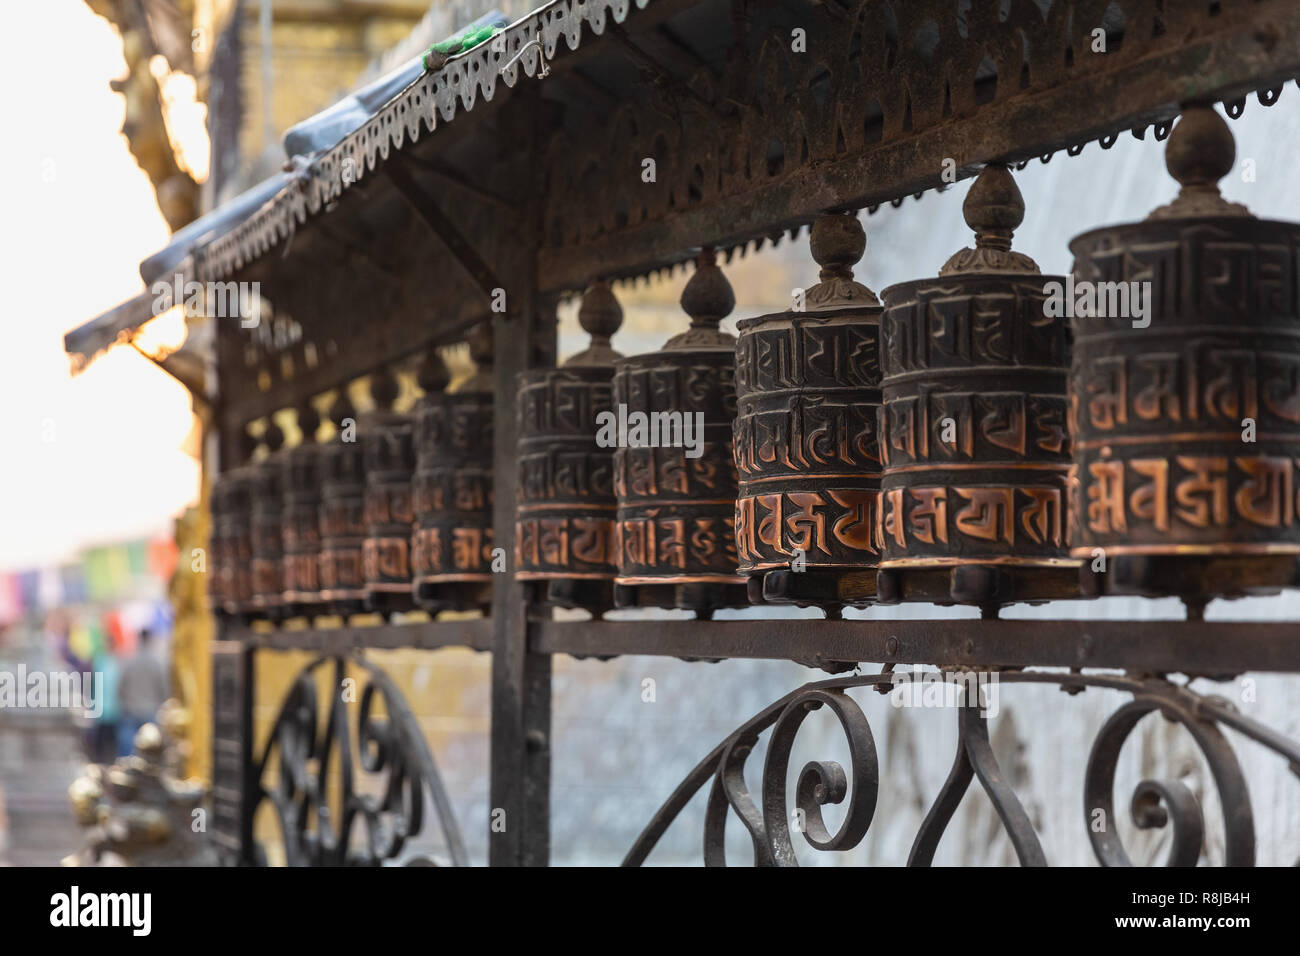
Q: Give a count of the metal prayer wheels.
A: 11